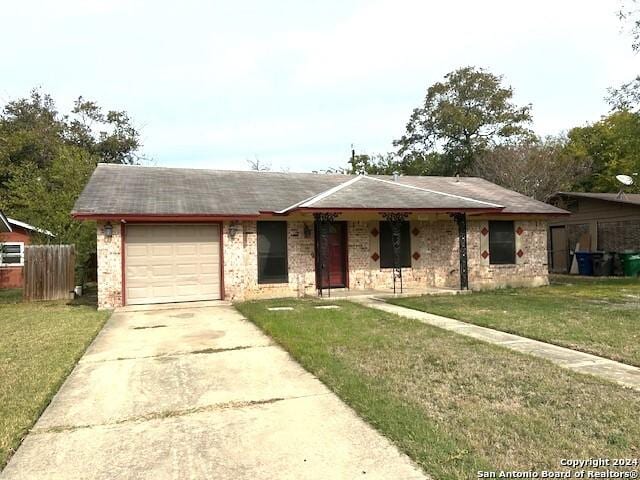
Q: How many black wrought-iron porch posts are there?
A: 3